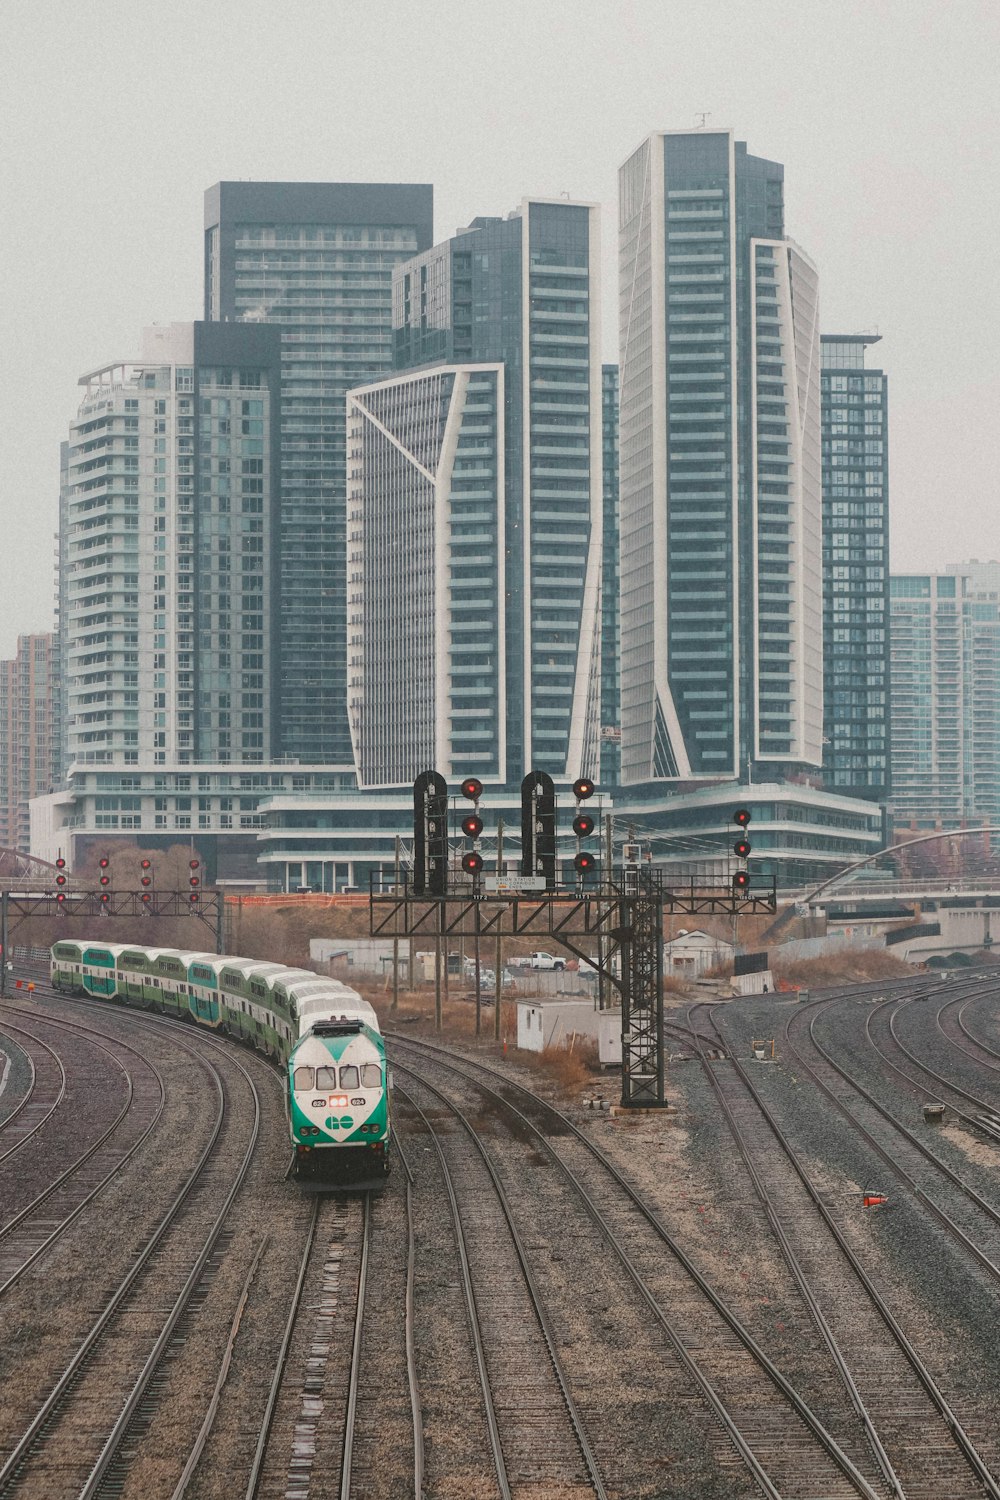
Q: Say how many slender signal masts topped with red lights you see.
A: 7